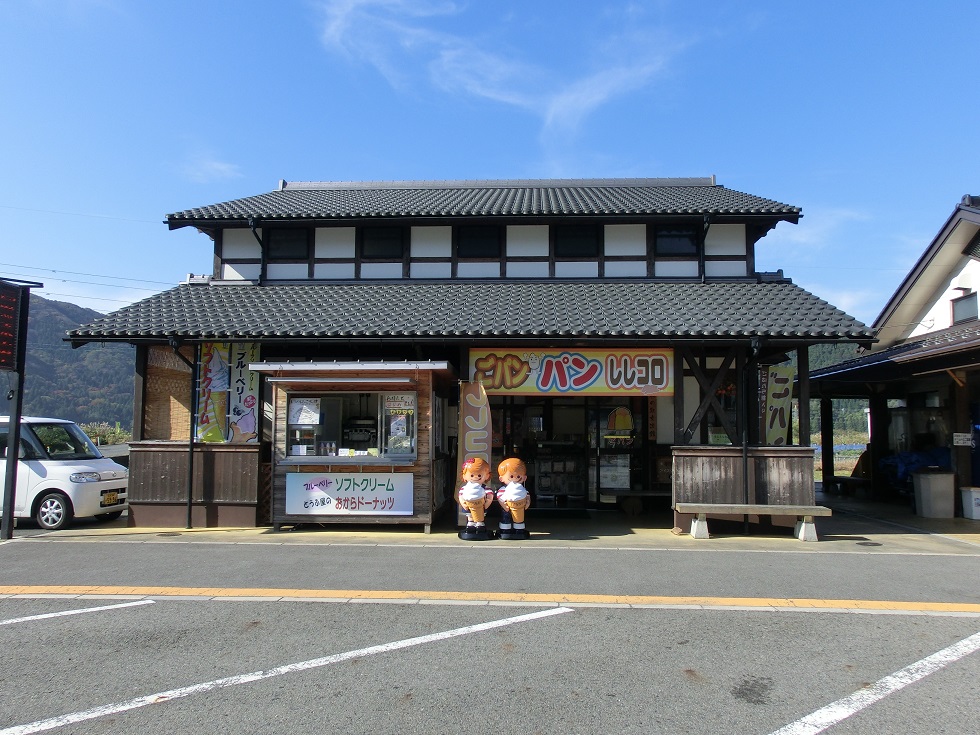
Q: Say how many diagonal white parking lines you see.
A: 3